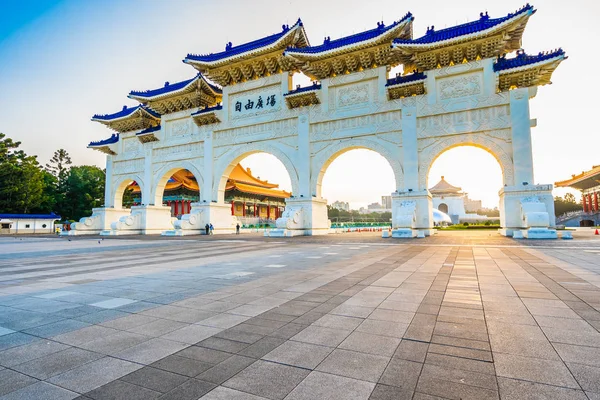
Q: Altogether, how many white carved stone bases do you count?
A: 6